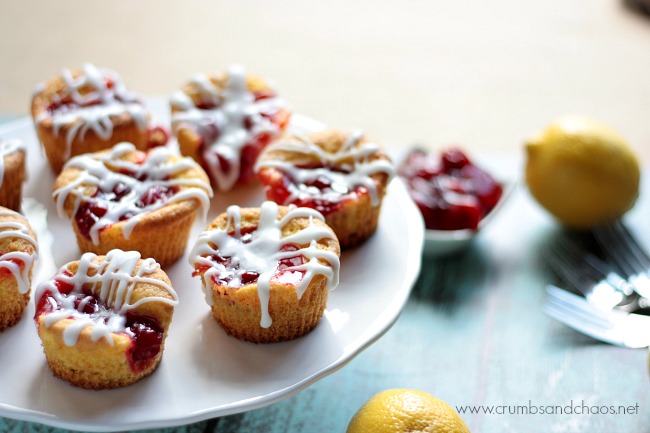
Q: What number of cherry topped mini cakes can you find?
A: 8